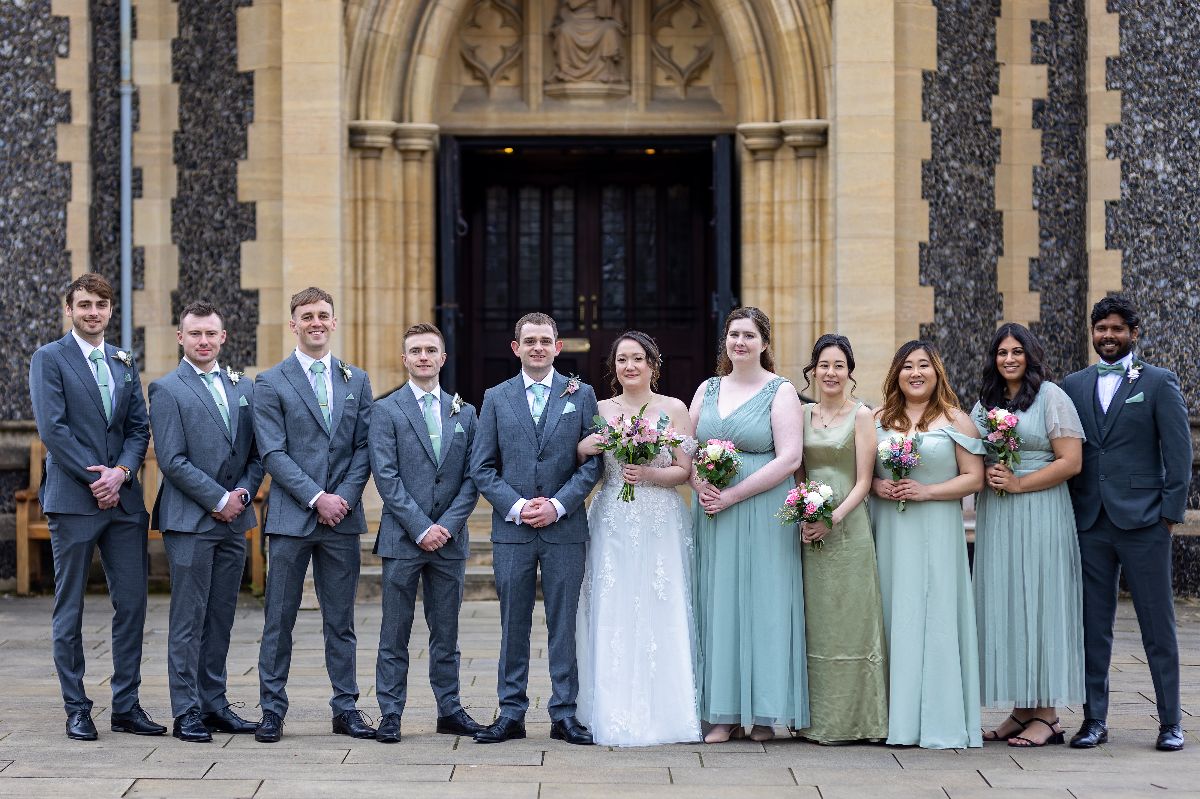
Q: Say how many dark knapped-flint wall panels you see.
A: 6